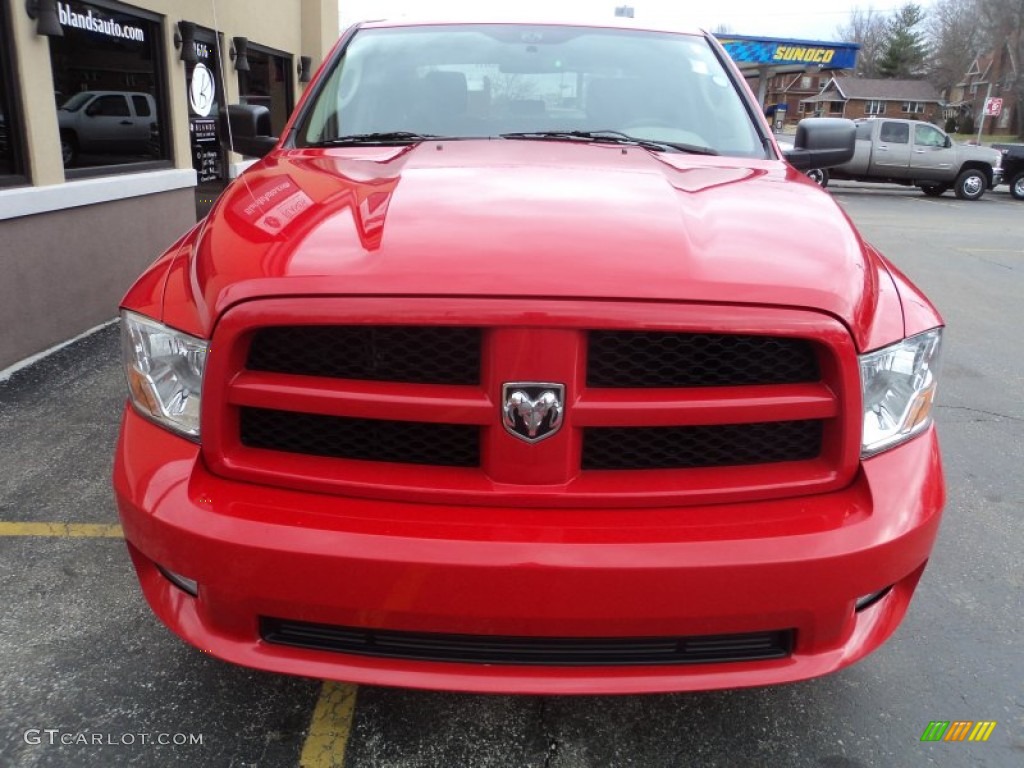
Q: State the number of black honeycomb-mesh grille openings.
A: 4